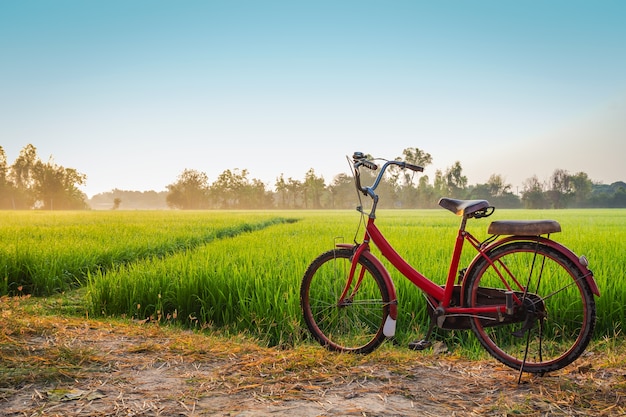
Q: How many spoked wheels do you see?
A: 2